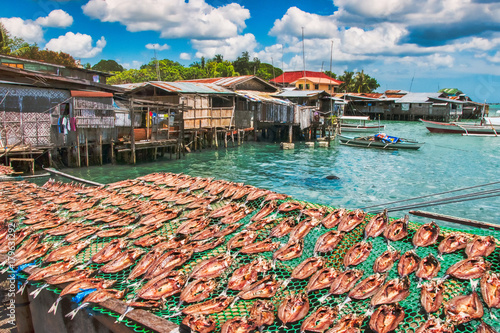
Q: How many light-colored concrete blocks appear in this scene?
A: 3